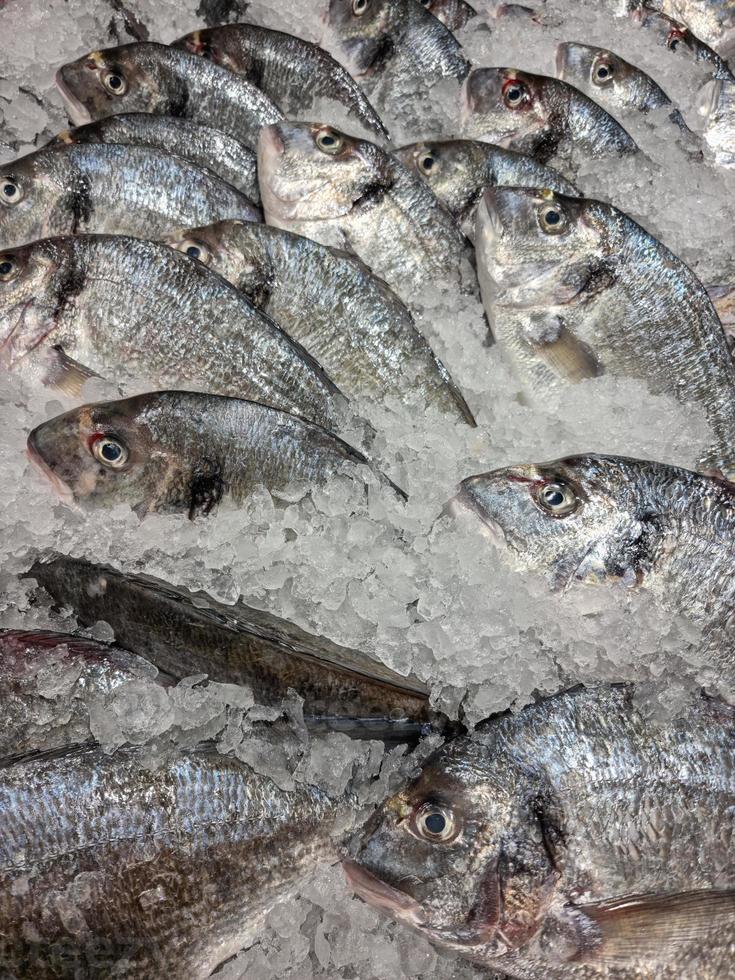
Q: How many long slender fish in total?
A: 1